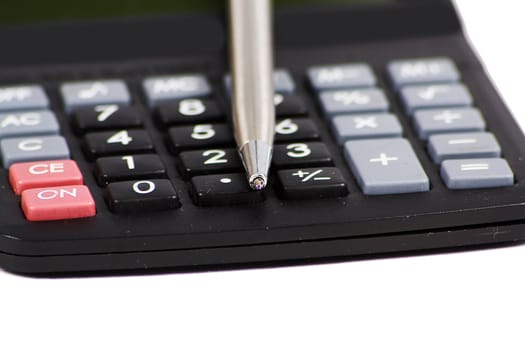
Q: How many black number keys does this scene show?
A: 10